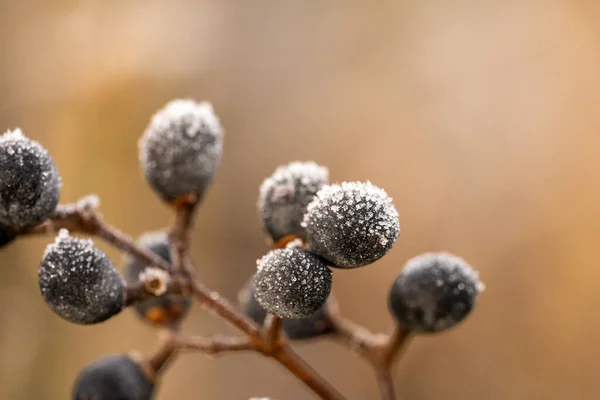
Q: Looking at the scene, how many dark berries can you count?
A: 11